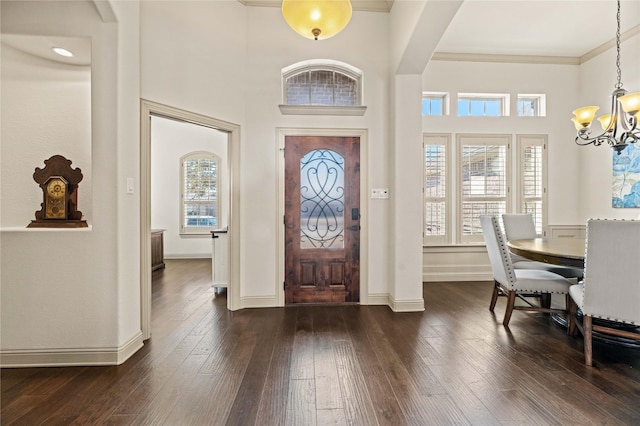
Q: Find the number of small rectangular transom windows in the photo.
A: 3